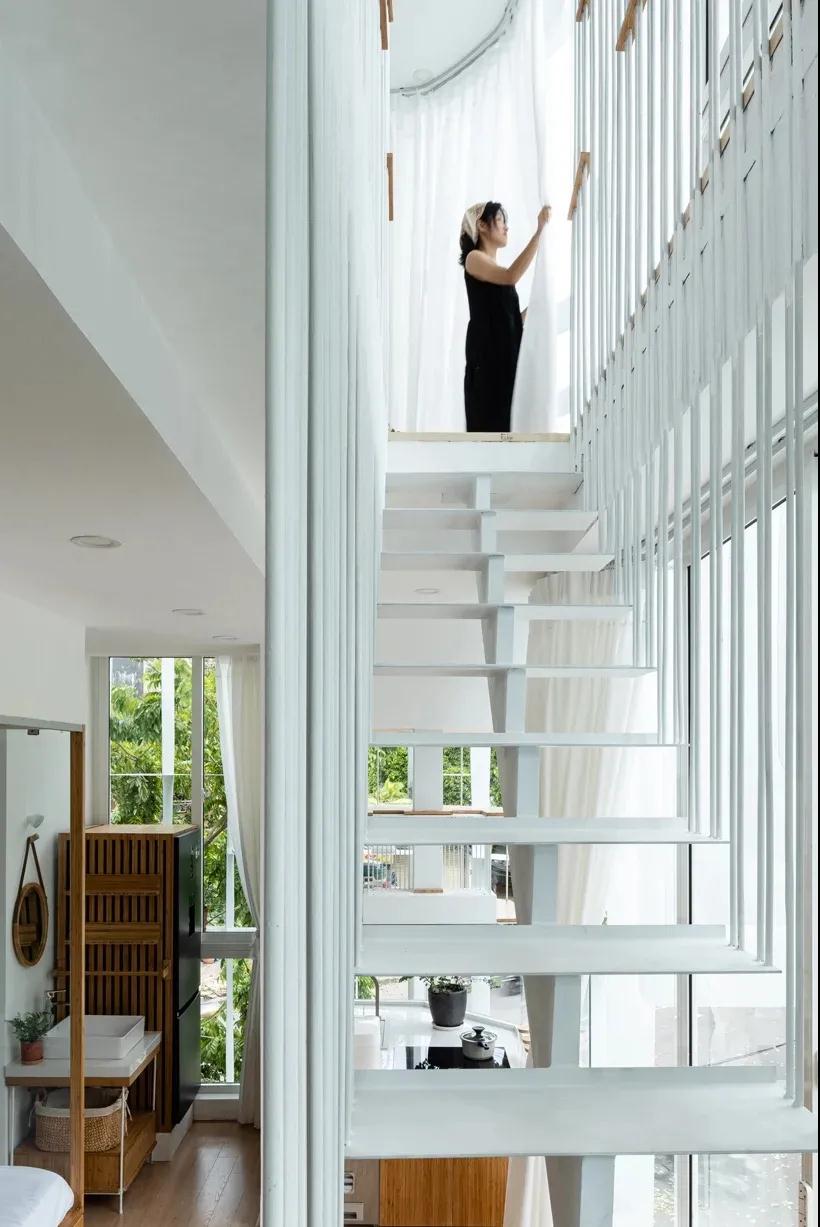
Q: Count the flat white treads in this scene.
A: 9